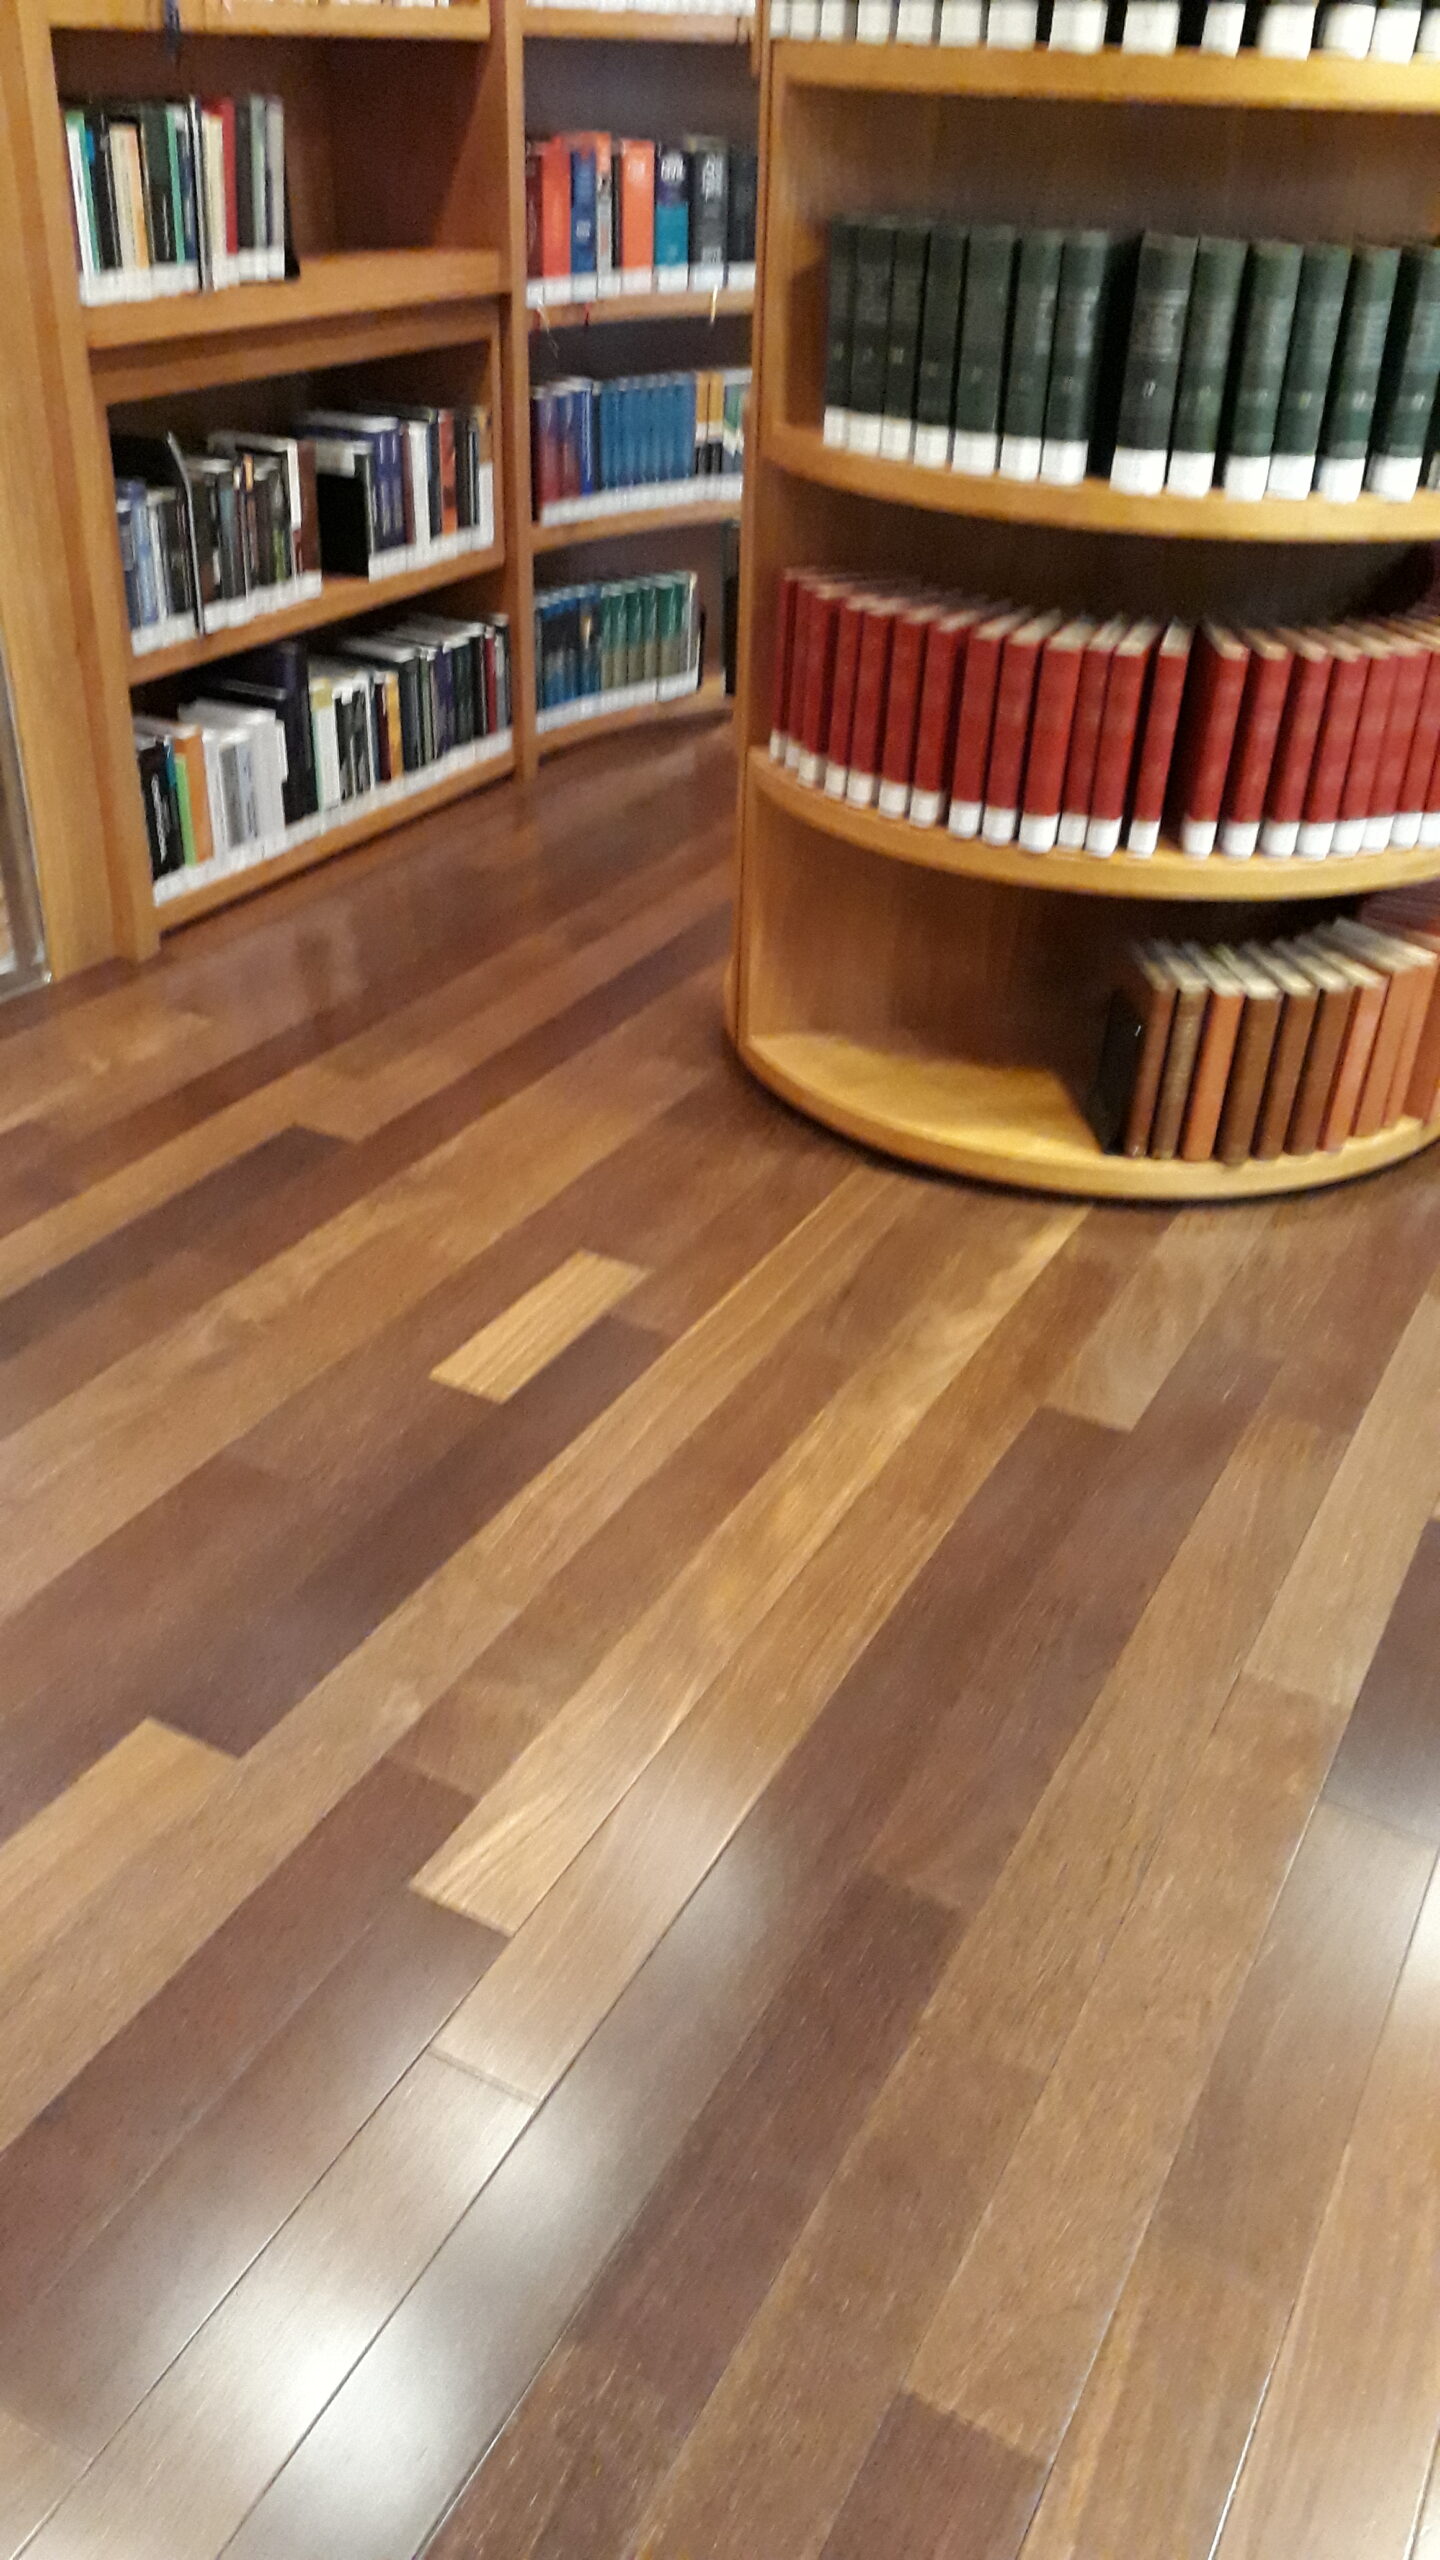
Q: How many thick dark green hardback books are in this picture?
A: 13